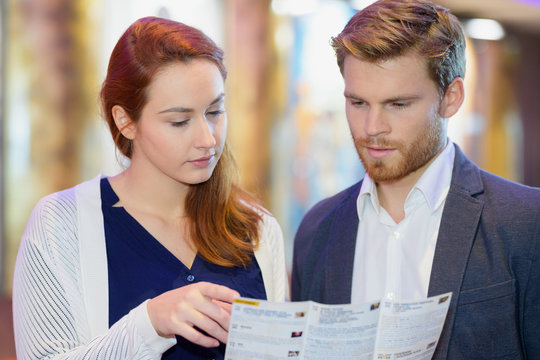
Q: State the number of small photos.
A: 6